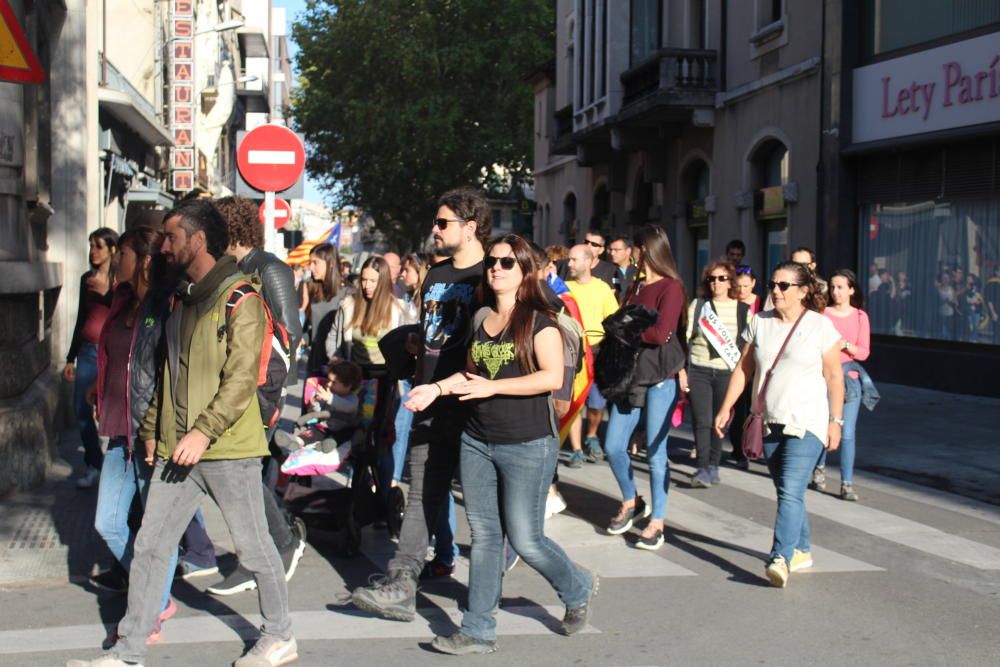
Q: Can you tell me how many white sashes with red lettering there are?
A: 1